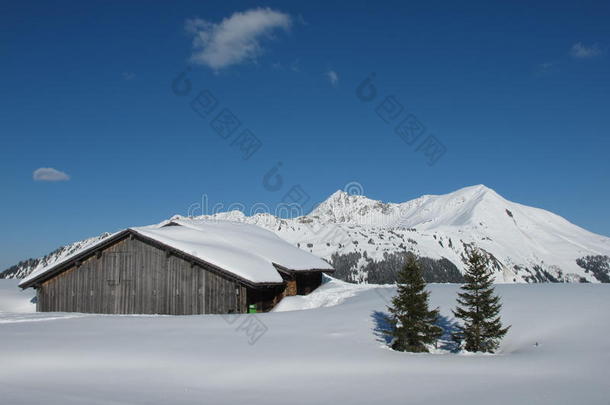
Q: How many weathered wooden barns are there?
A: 1